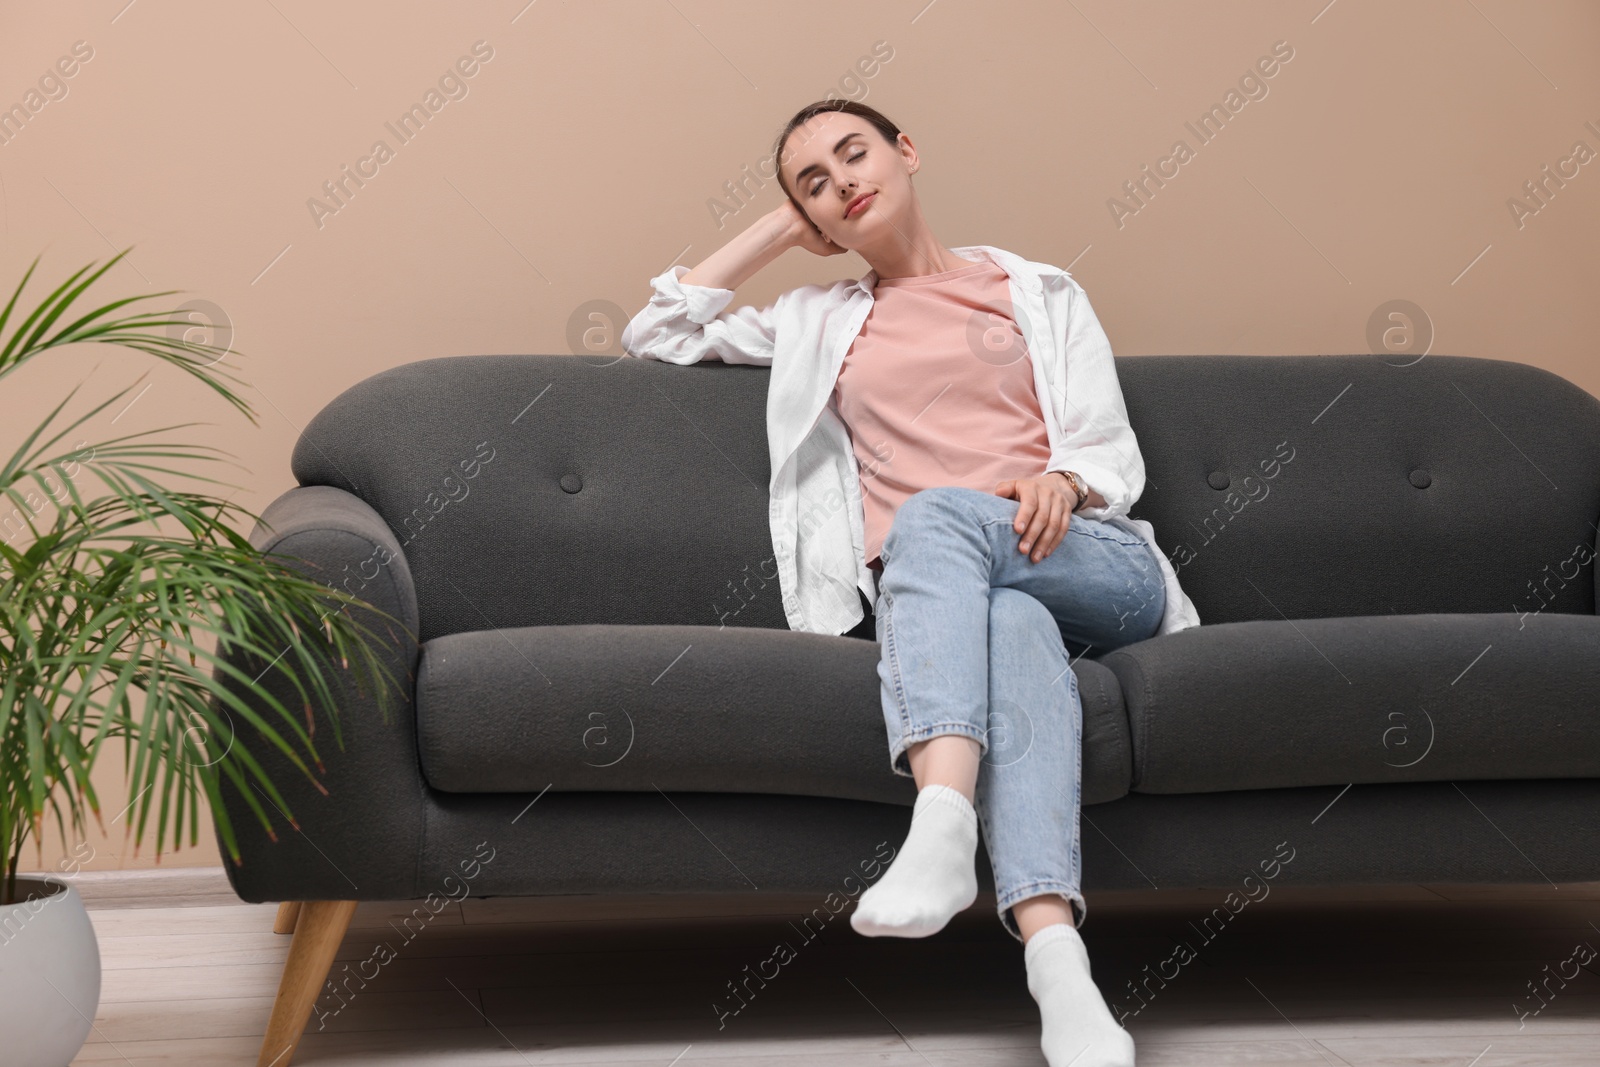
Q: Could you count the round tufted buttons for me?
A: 3